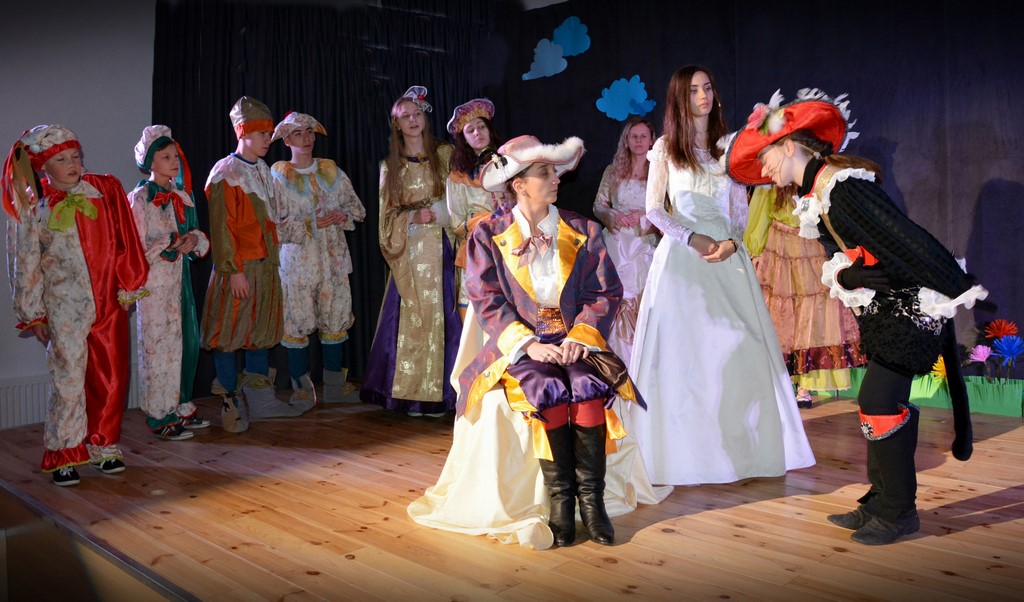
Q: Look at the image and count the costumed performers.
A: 11